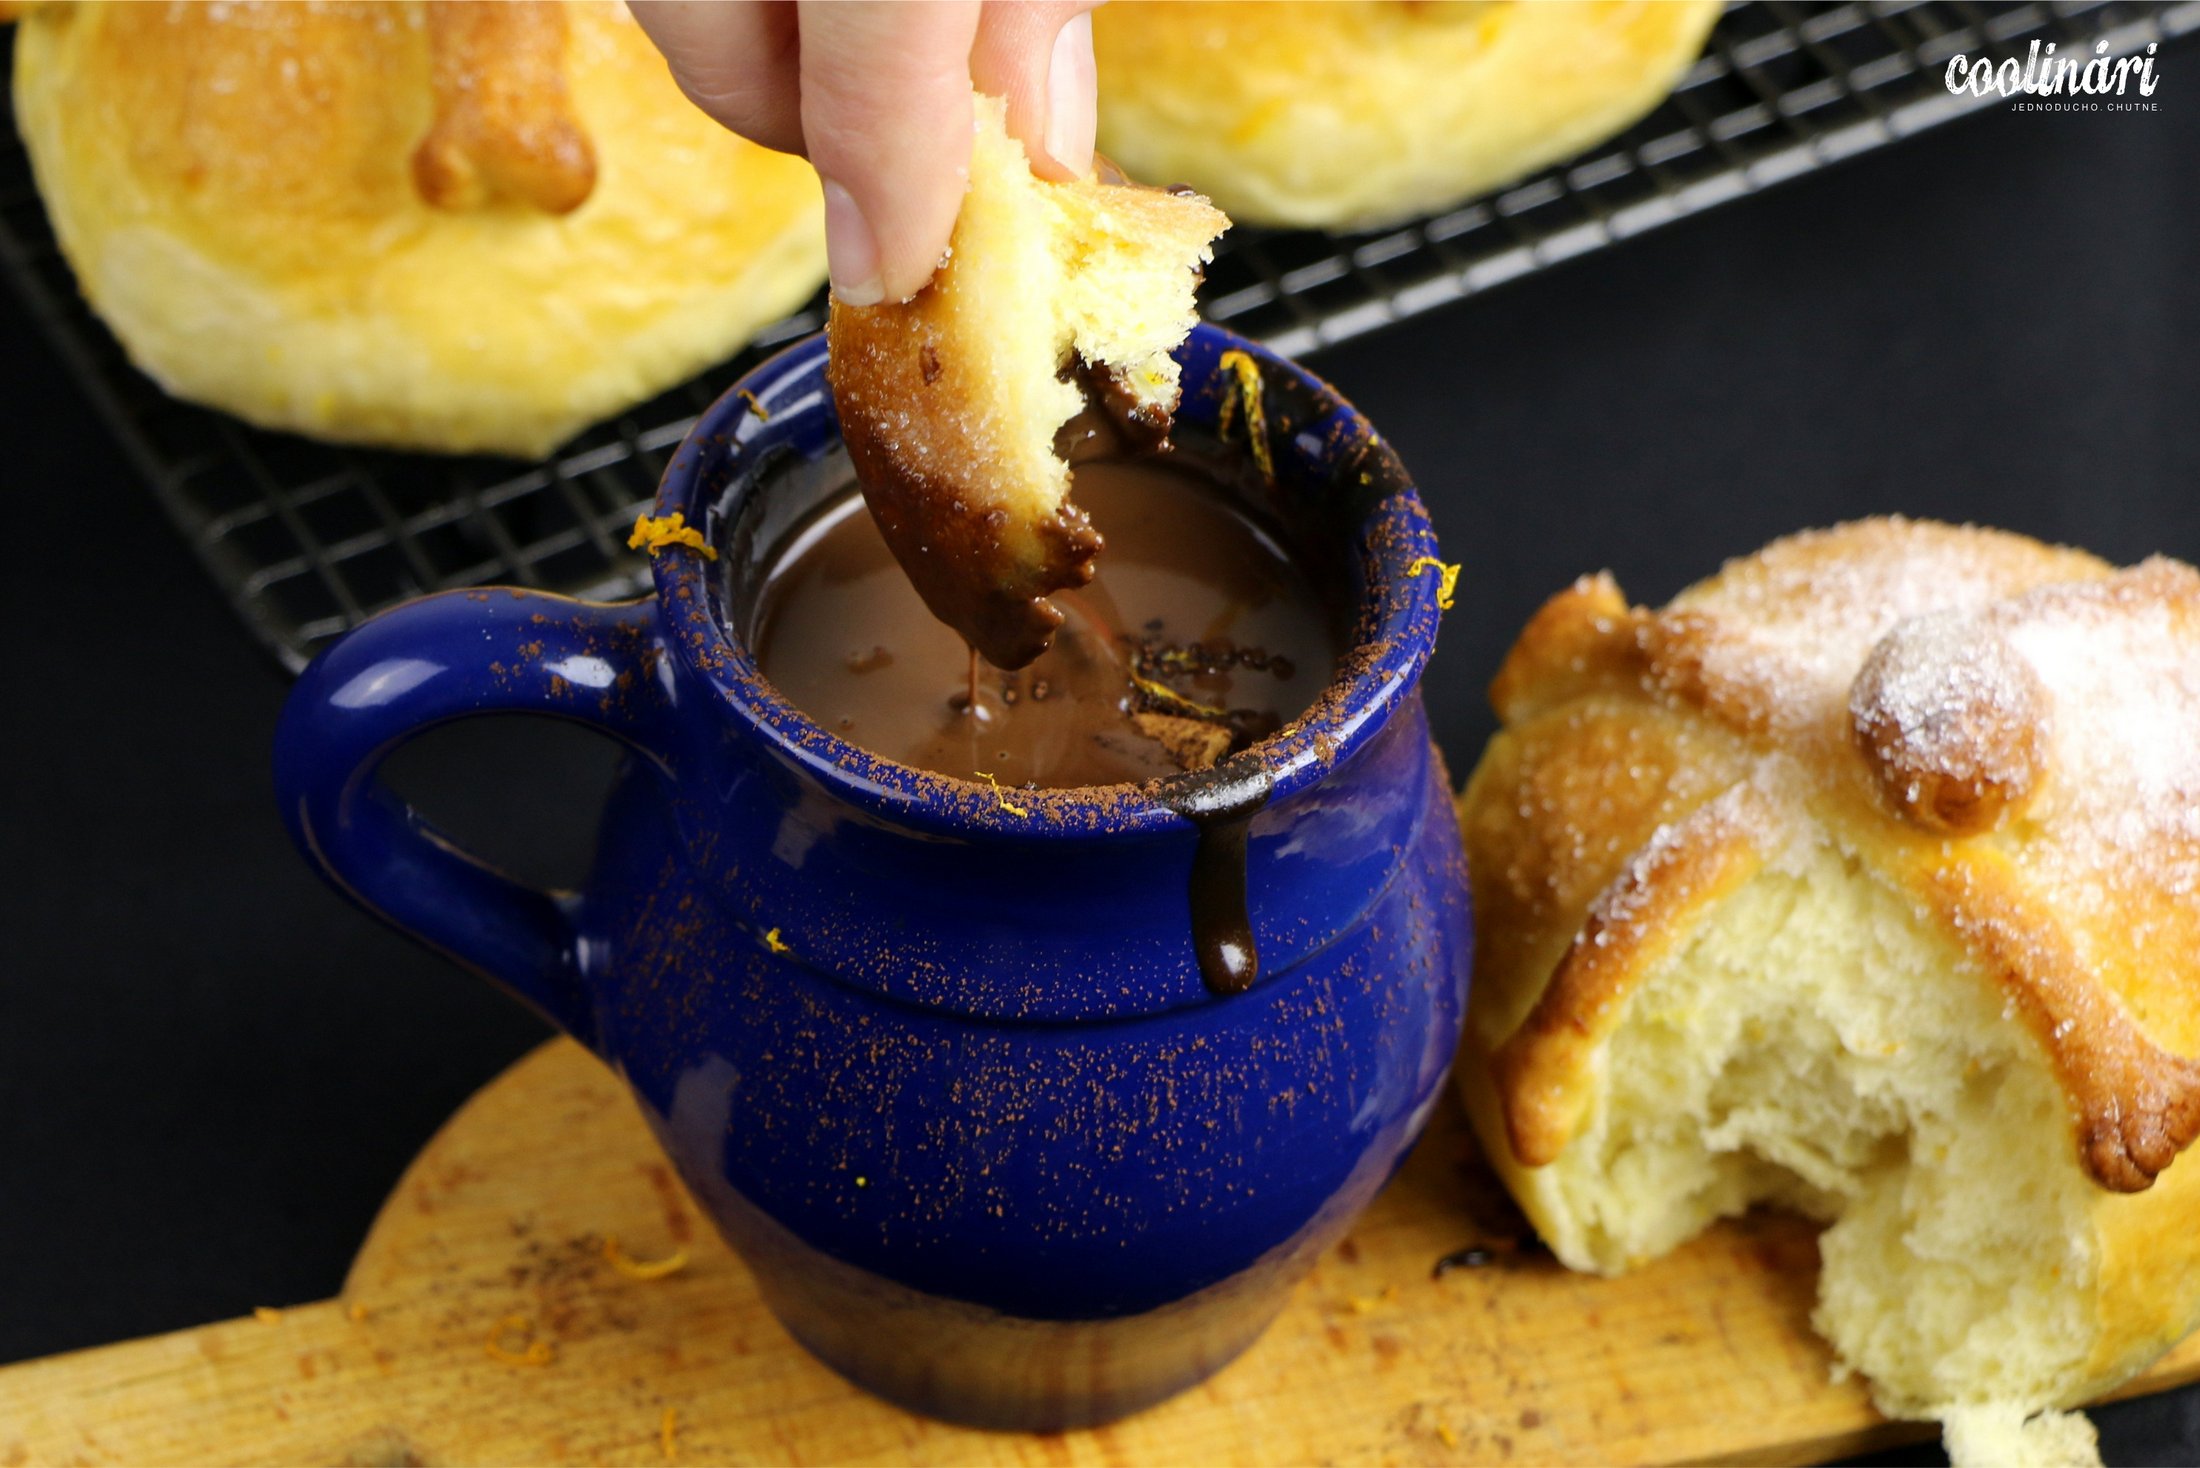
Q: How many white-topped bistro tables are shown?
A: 0